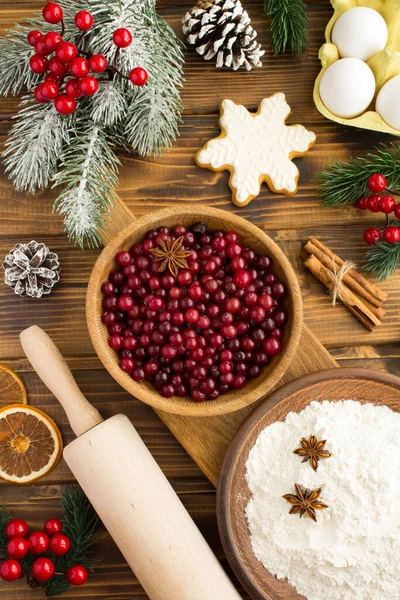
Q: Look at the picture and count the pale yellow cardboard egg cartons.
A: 1